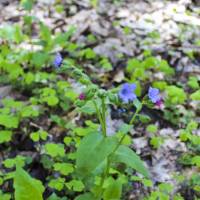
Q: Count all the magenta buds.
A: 2